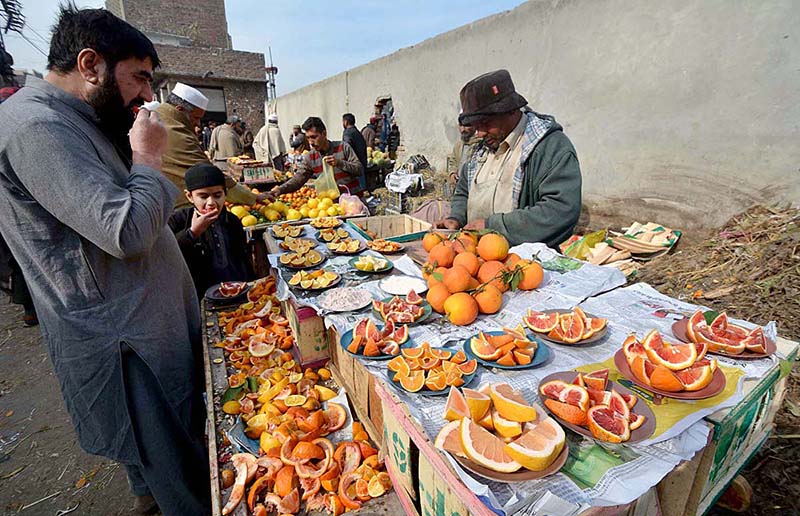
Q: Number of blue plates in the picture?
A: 3